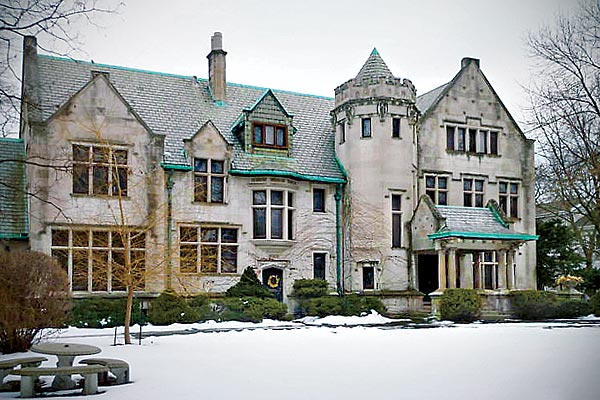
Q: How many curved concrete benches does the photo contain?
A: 3